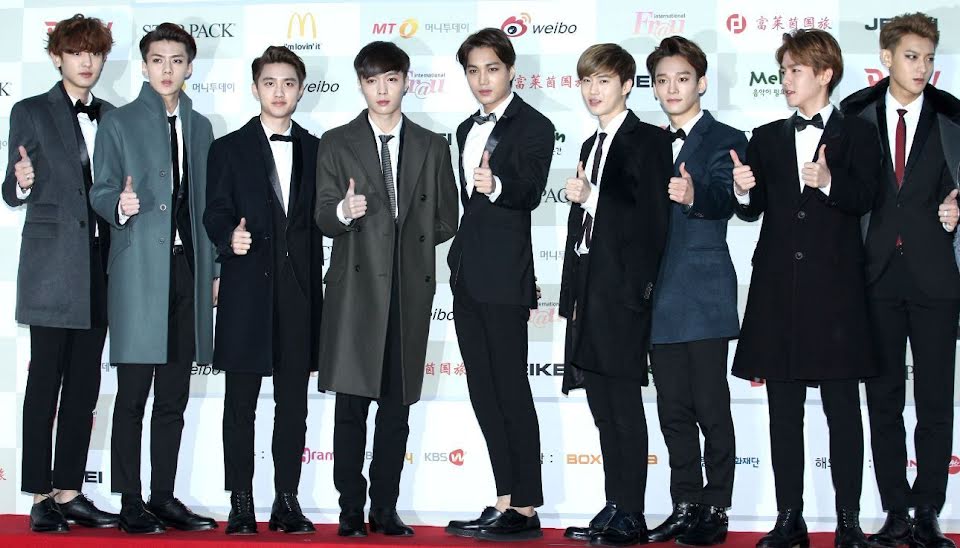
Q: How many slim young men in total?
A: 9